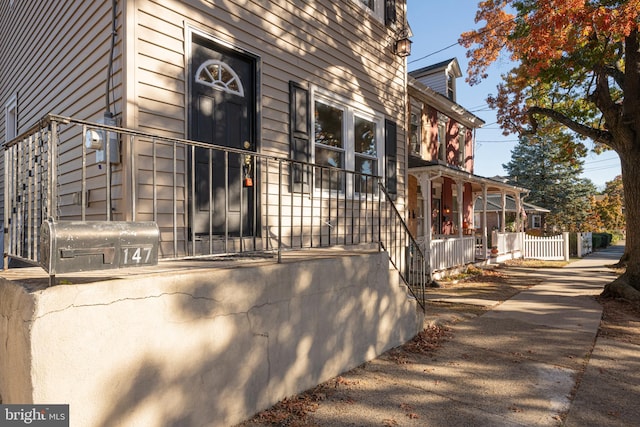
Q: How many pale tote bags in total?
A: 0